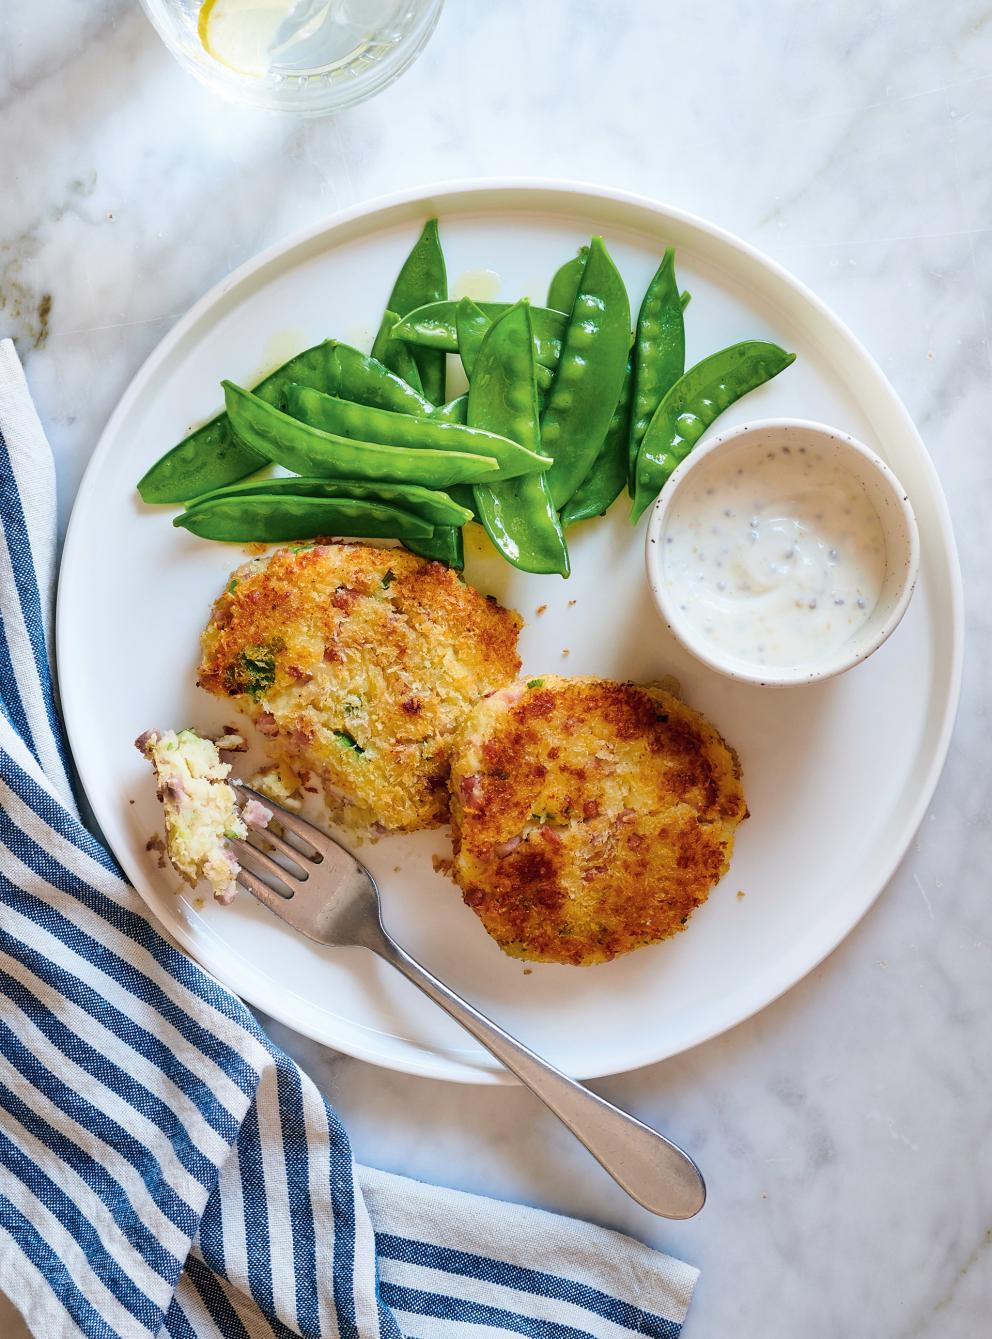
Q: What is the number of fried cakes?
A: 2